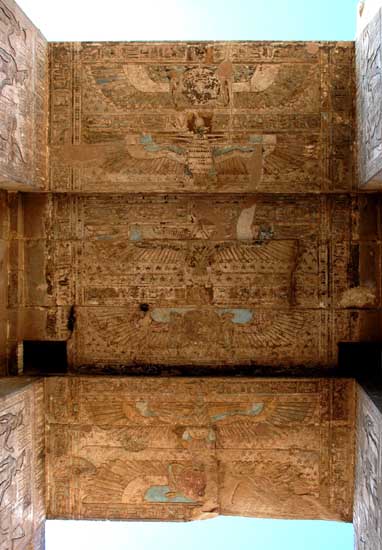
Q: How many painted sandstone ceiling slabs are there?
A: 3